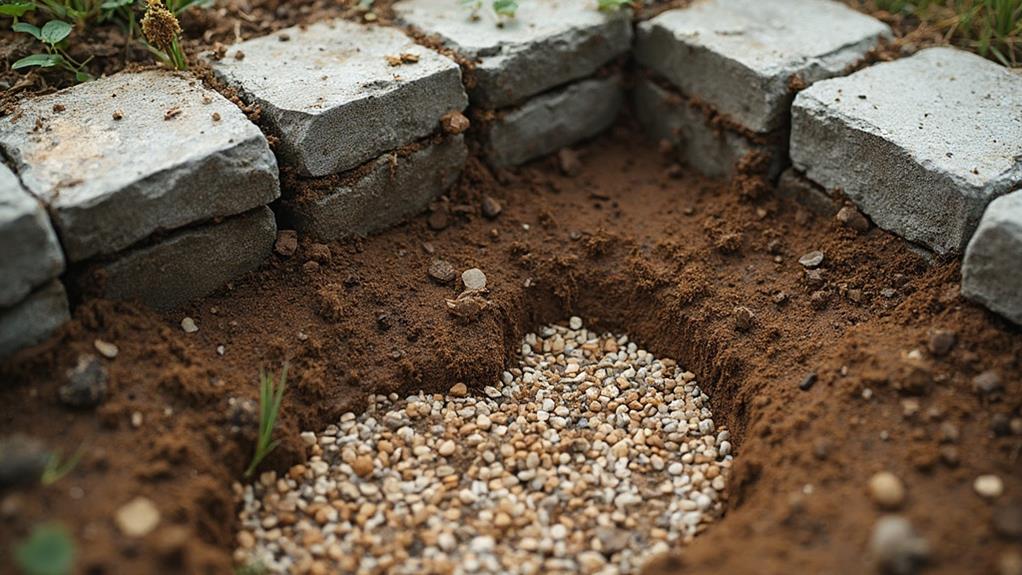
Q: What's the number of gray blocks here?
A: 13